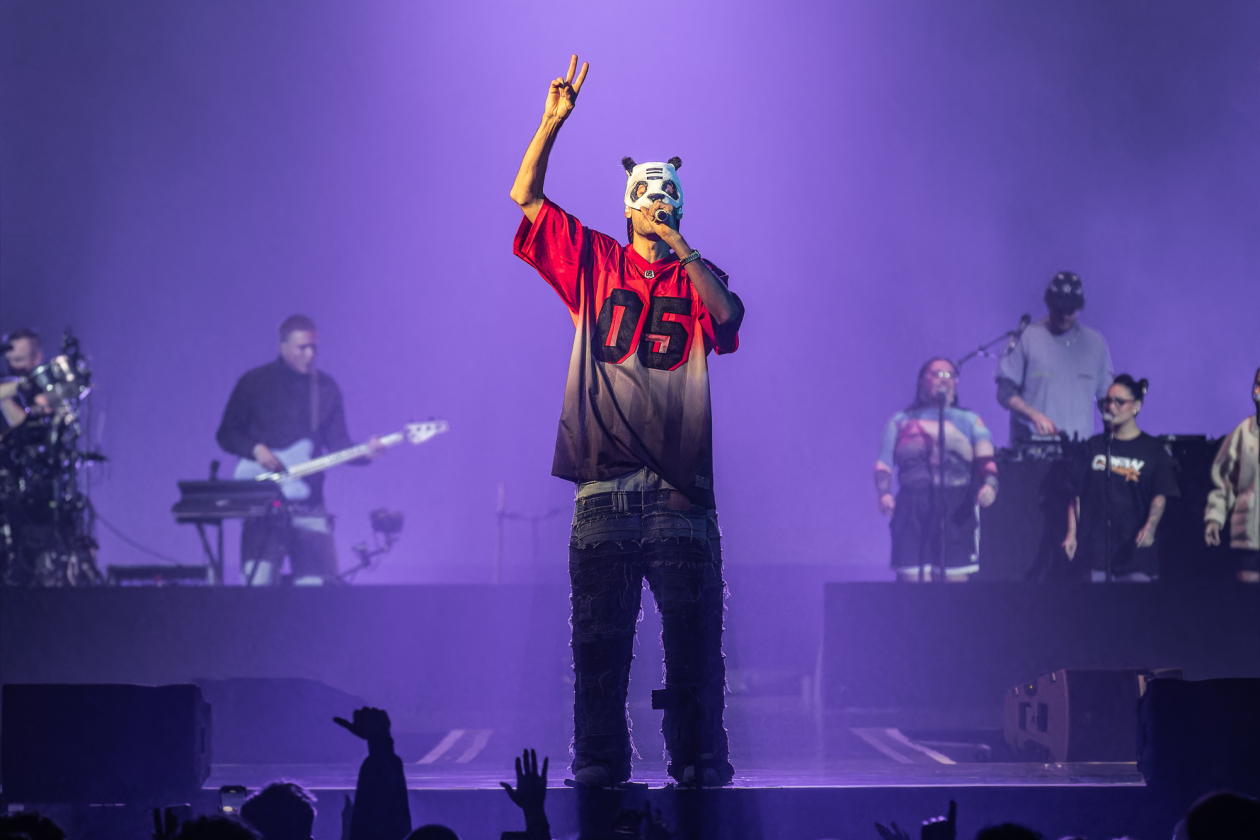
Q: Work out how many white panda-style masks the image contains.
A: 1